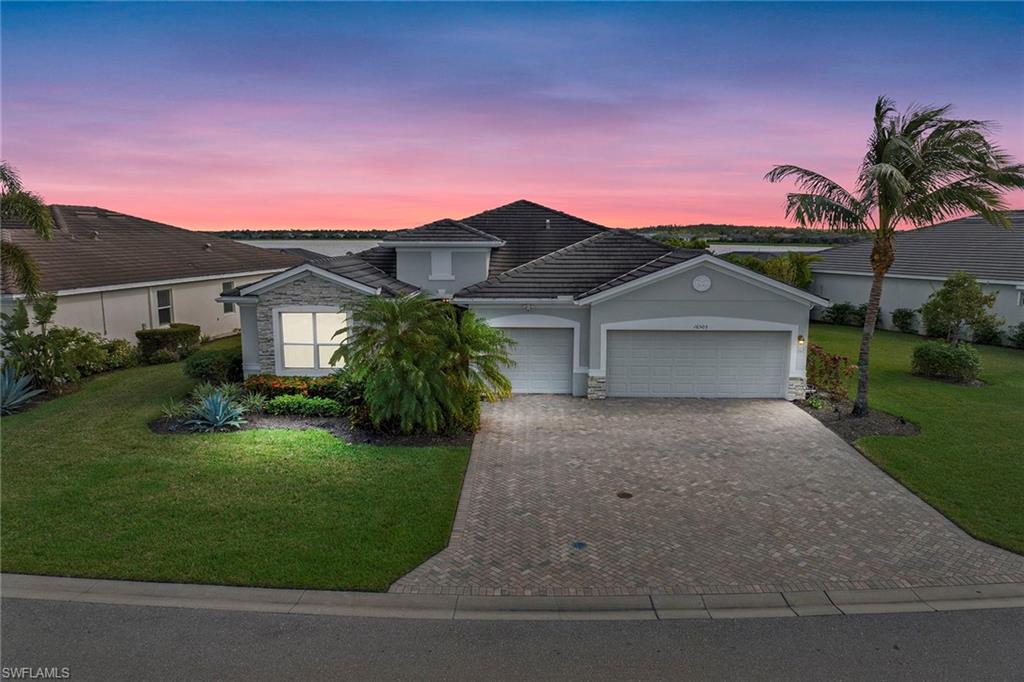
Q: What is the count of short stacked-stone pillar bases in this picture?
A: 2